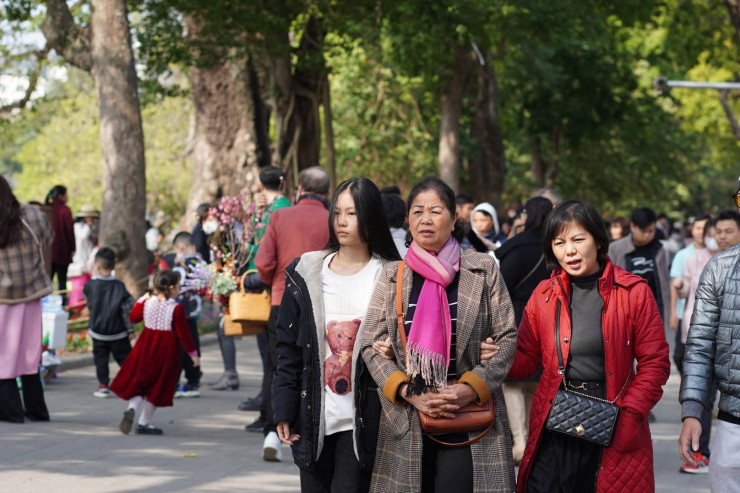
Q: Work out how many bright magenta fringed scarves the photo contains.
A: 1